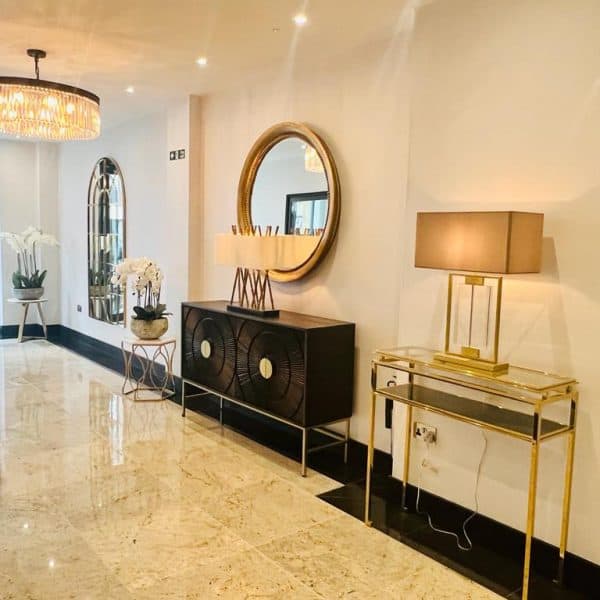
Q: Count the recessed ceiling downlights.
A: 3